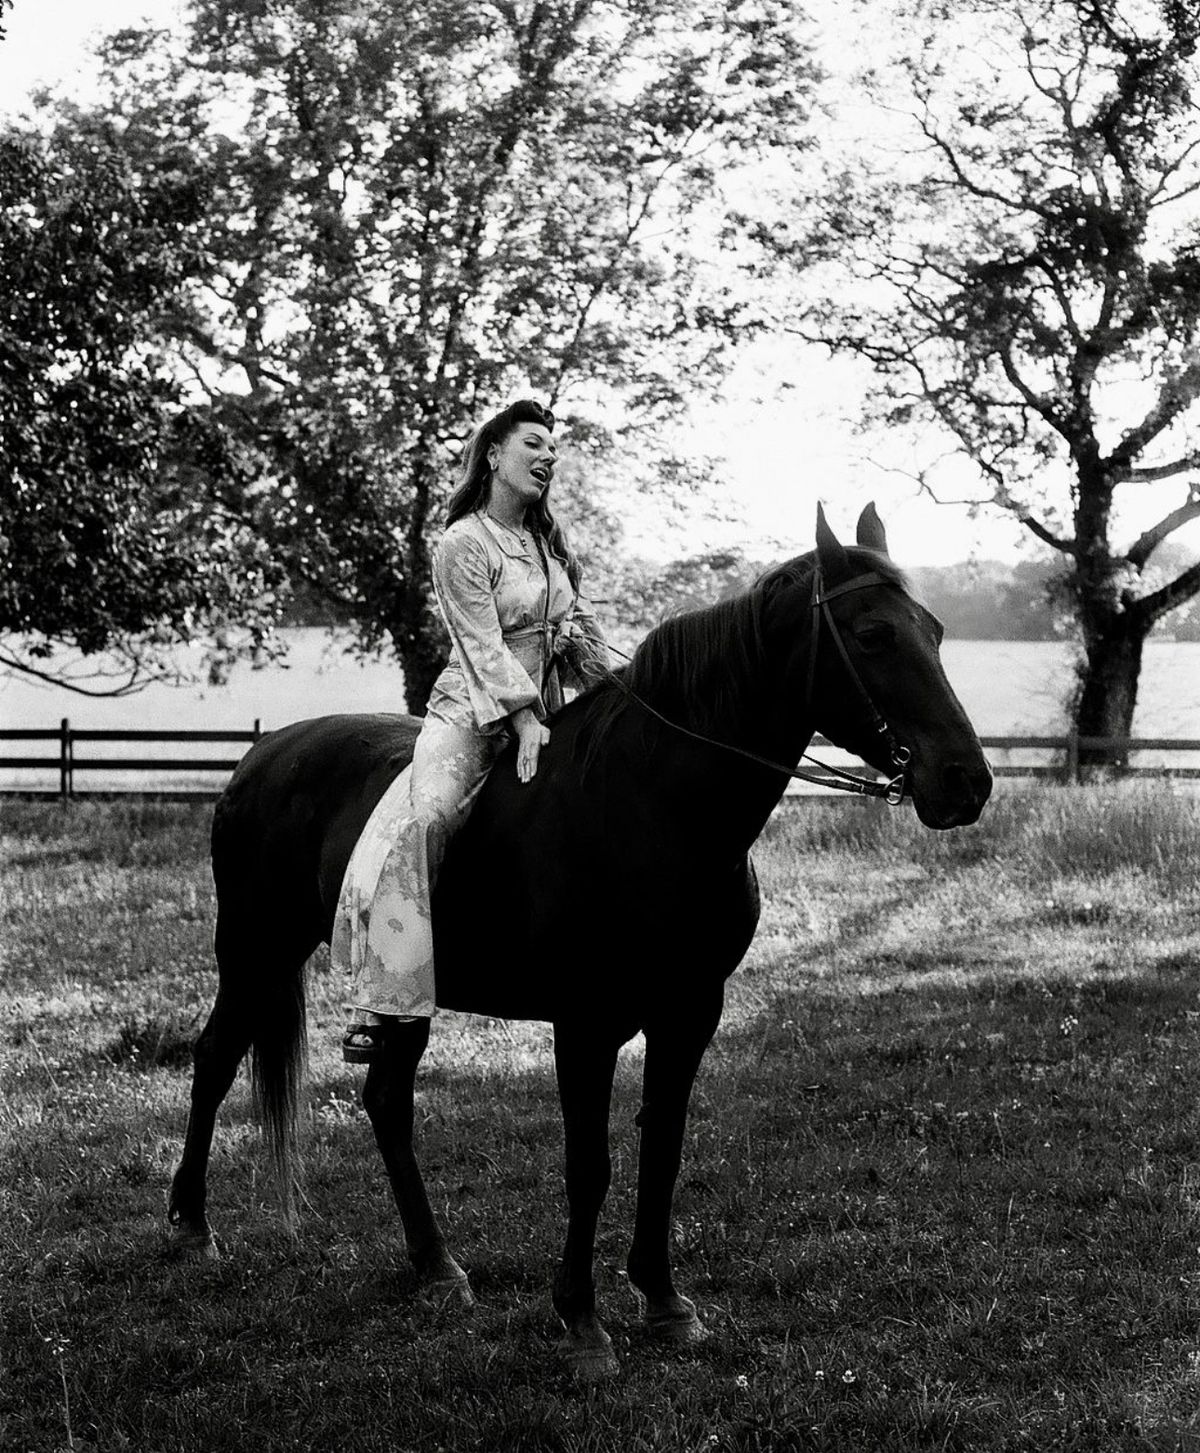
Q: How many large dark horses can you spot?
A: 1